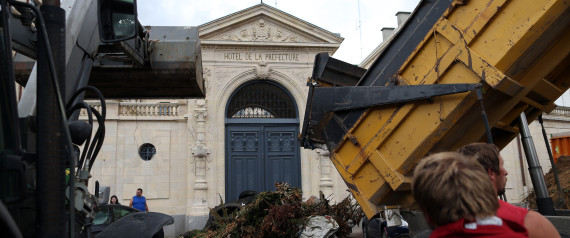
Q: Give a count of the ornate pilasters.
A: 2